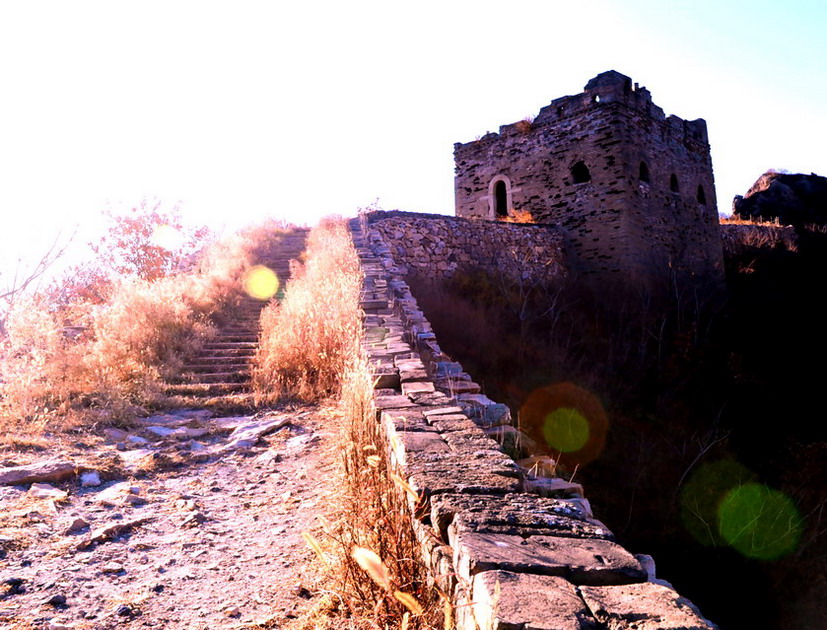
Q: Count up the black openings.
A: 5